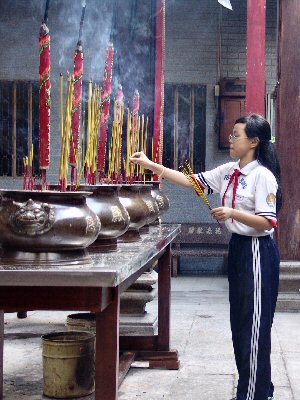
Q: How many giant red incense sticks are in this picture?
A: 5